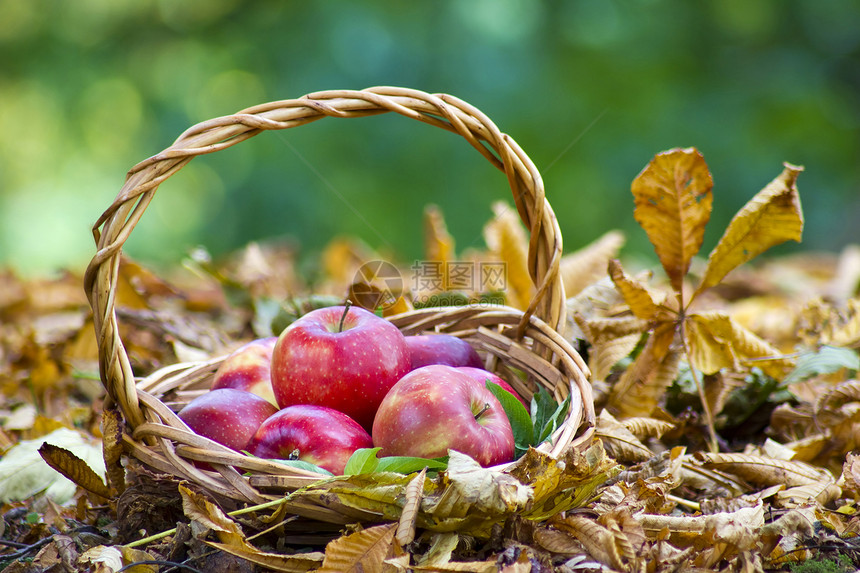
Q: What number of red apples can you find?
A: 7